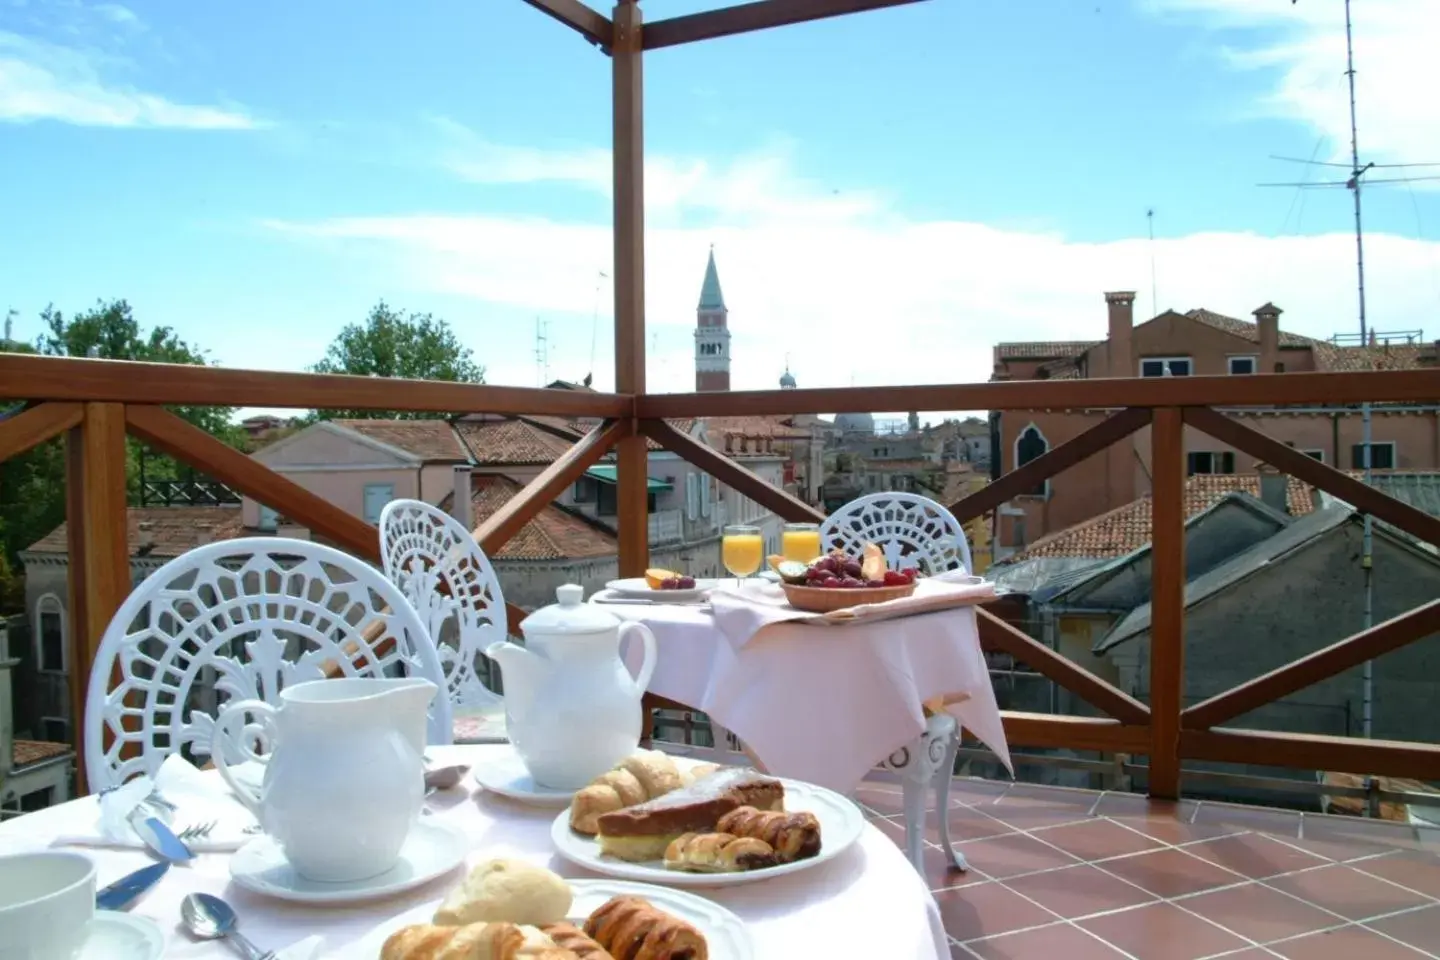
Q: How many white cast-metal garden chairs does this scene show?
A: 3